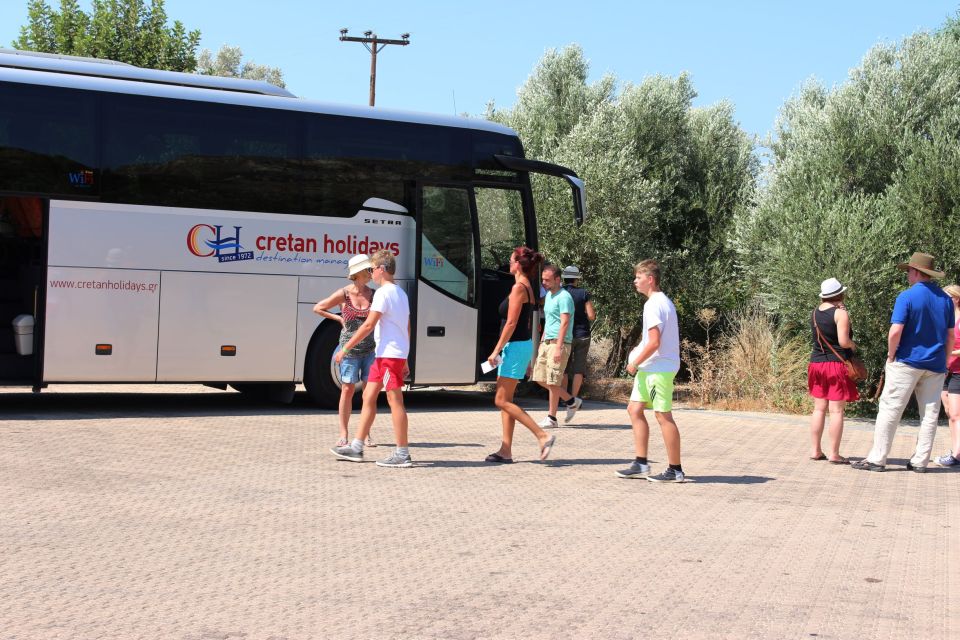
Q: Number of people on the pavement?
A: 9